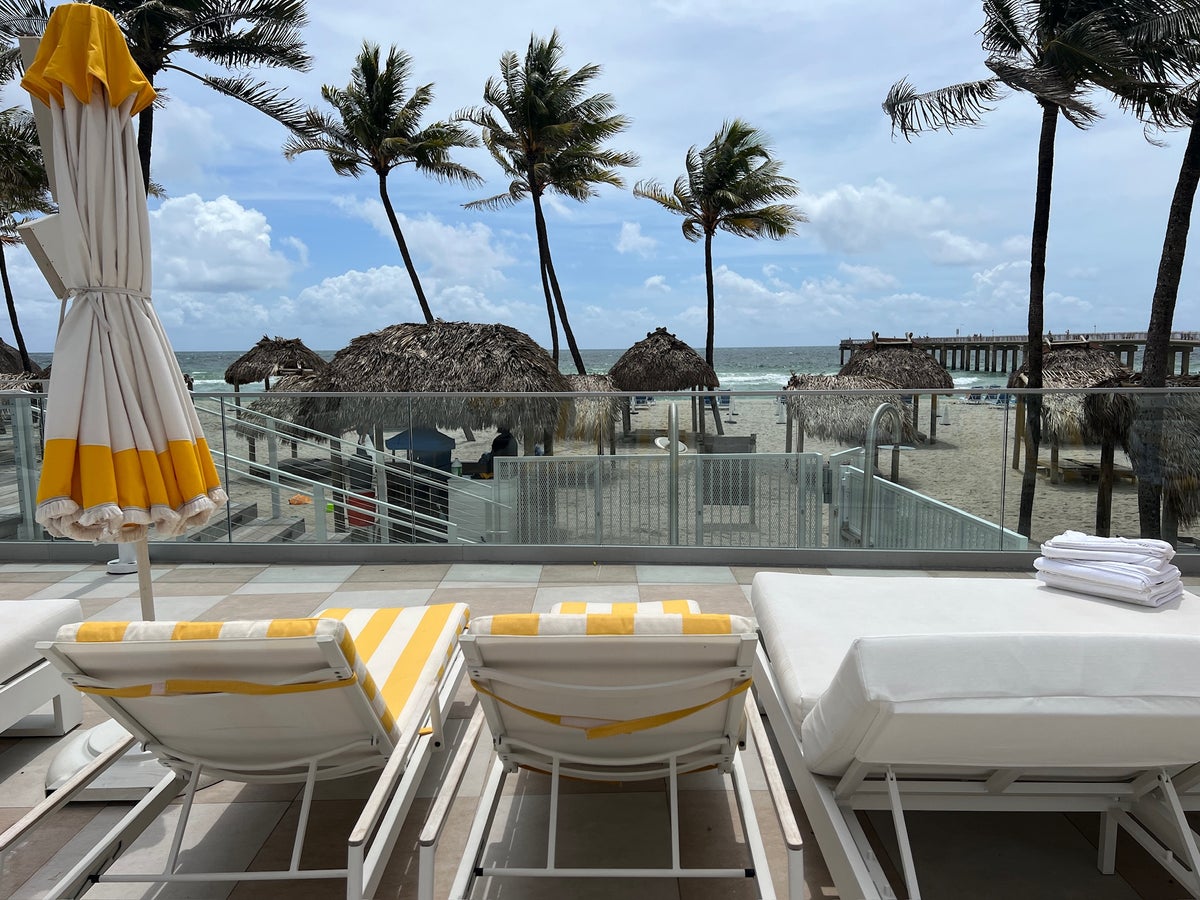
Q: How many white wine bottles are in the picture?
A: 0